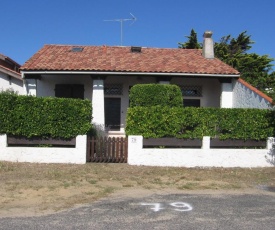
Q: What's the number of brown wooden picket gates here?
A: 1